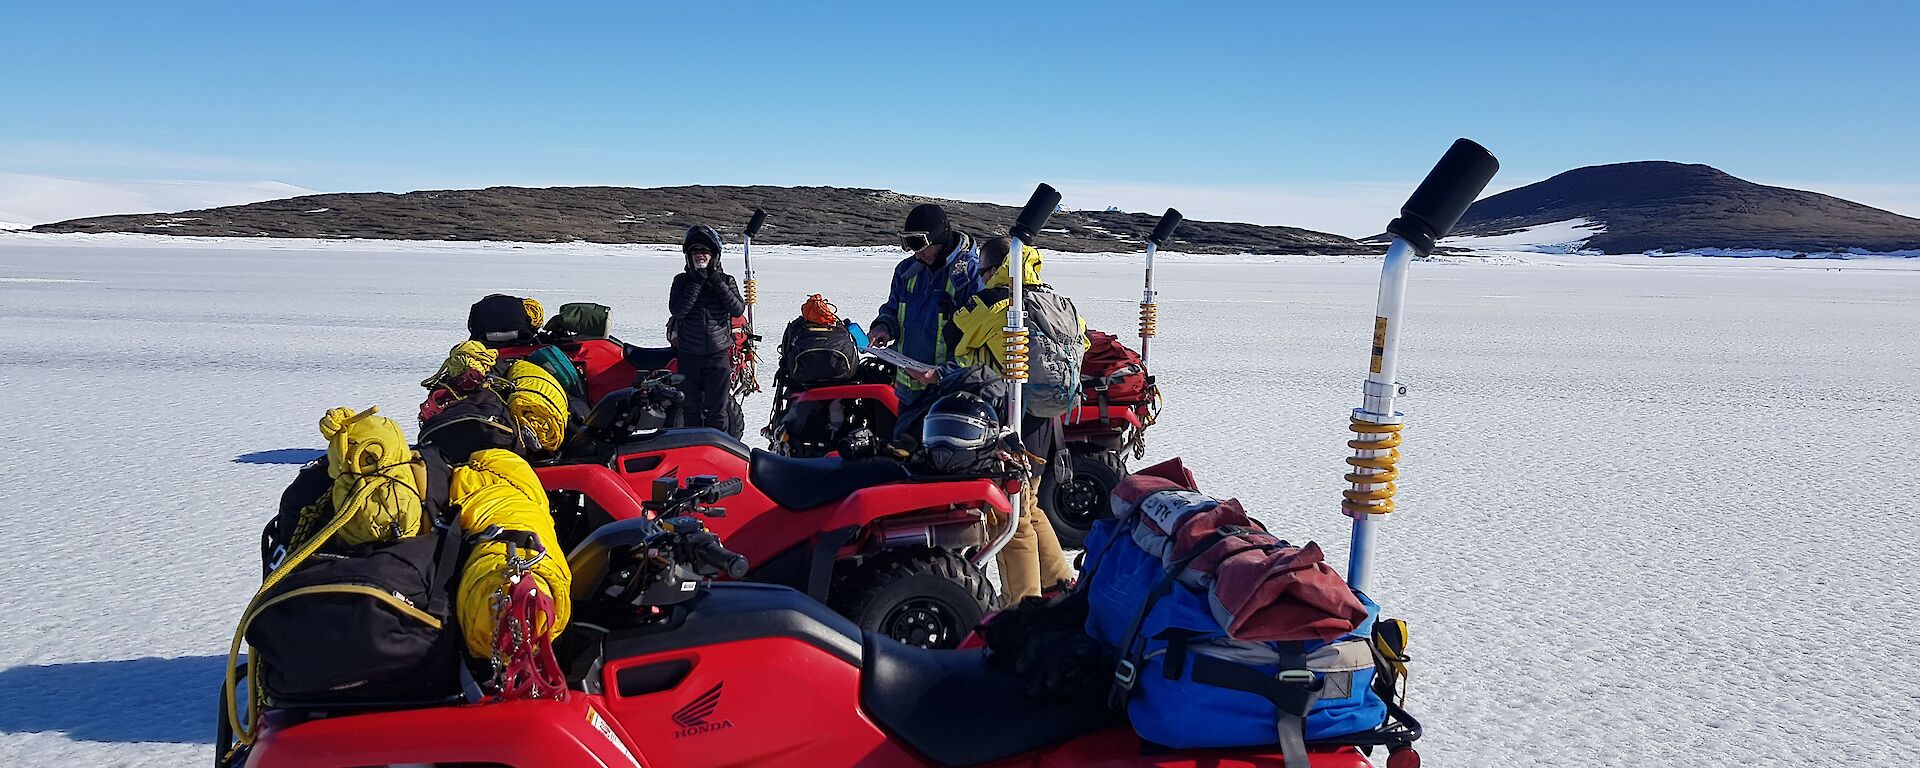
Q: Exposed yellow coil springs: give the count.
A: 4